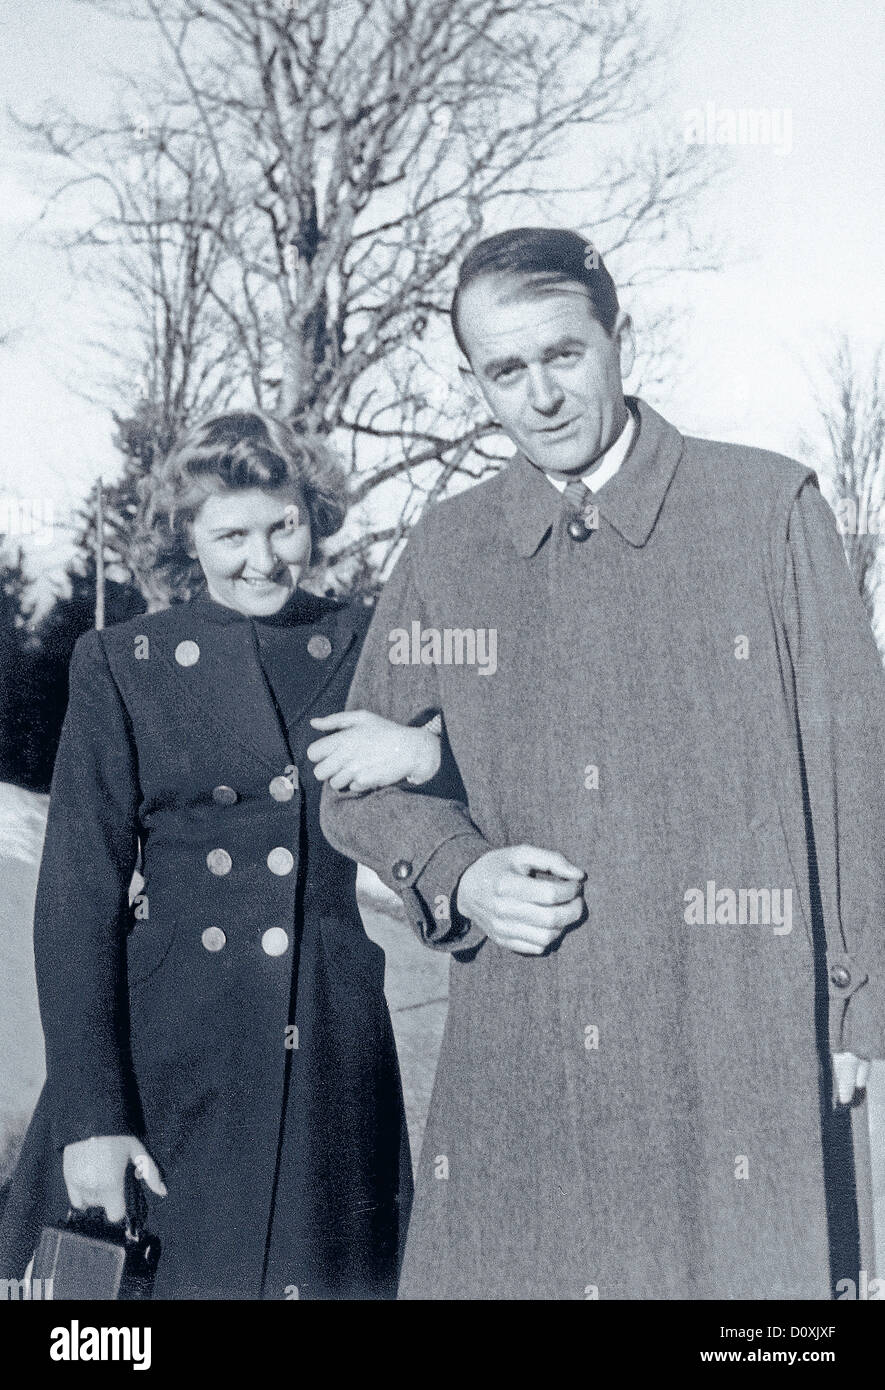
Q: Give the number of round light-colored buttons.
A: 8